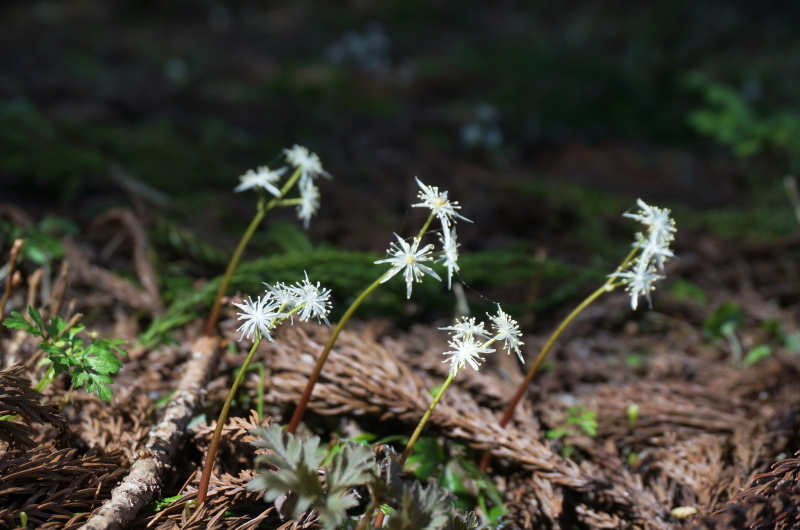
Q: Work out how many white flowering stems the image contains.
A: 5